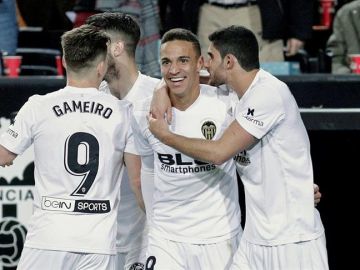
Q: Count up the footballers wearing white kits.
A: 4